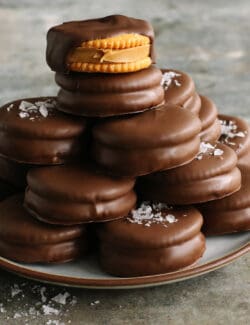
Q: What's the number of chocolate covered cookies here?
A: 13